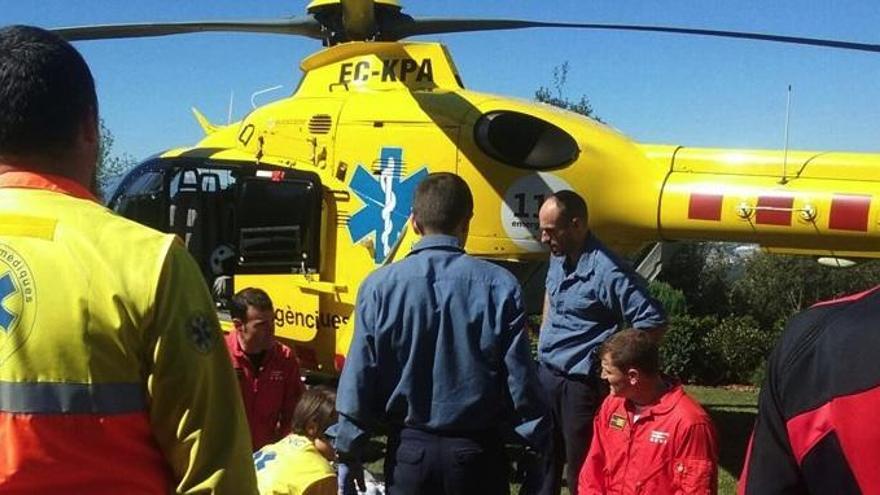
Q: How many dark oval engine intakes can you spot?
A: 1